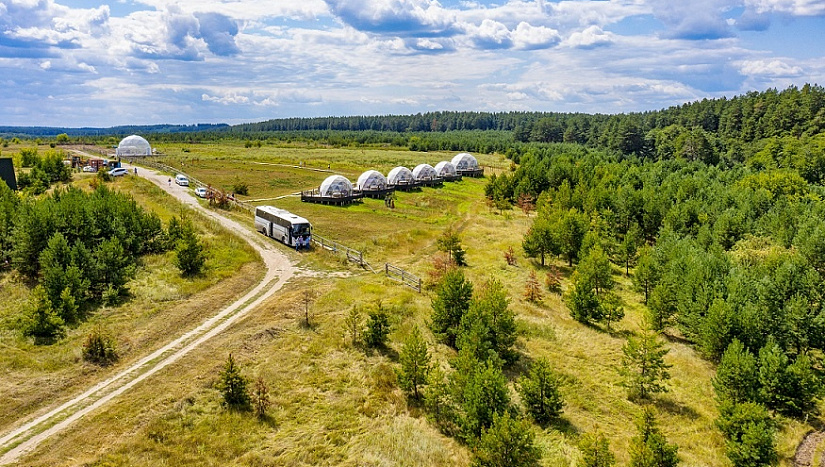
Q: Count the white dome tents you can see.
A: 7